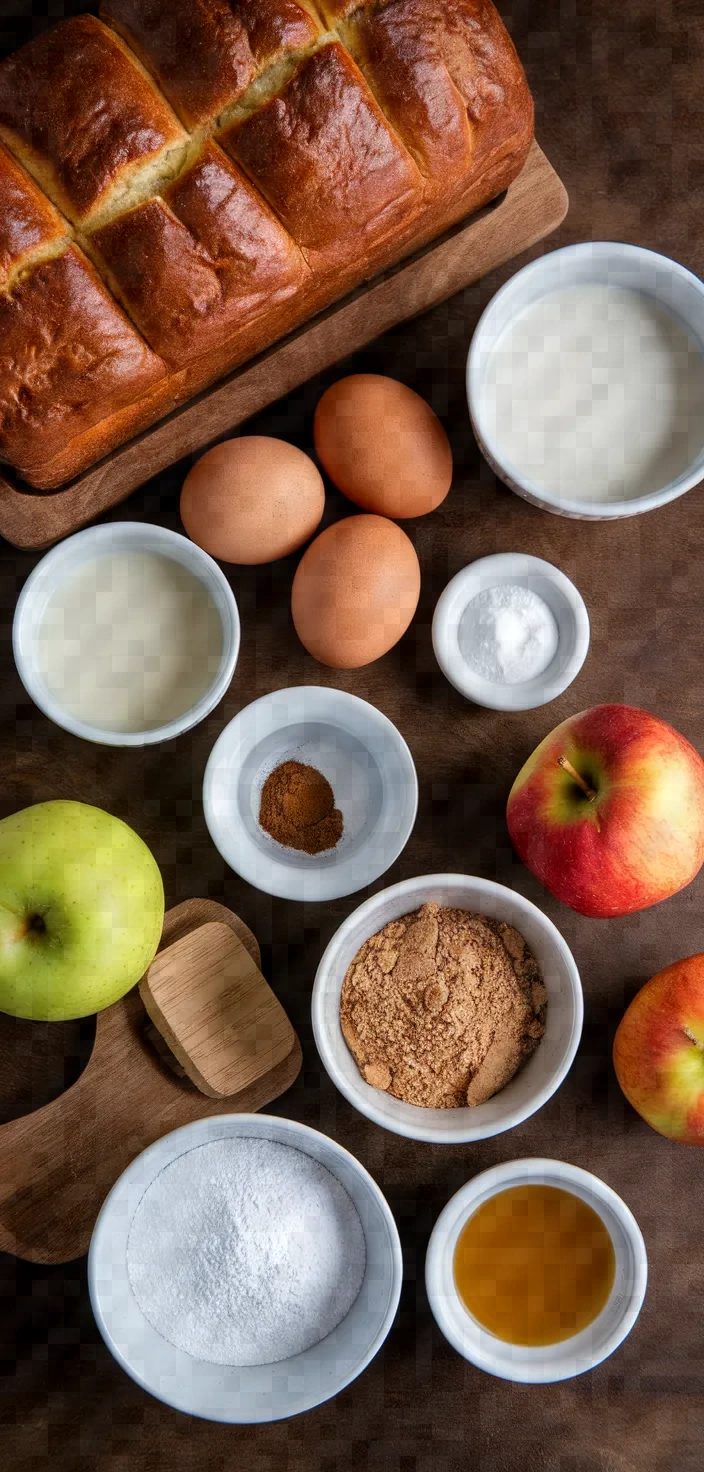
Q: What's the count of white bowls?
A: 7